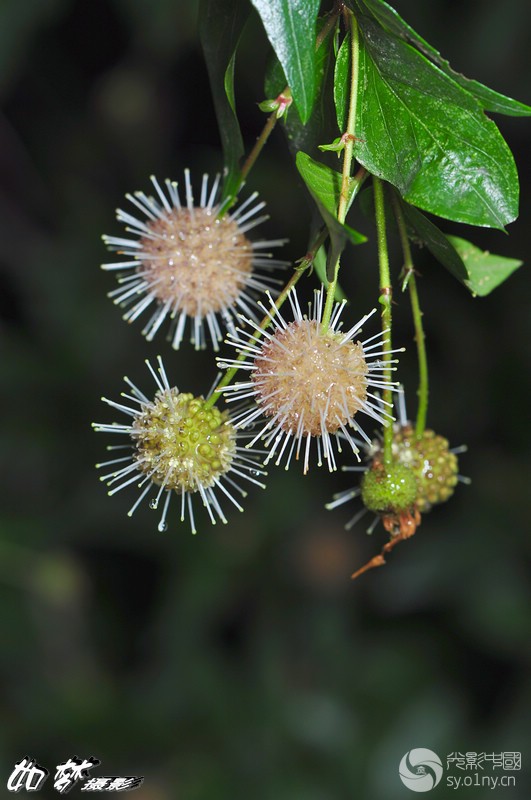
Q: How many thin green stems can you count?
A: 5